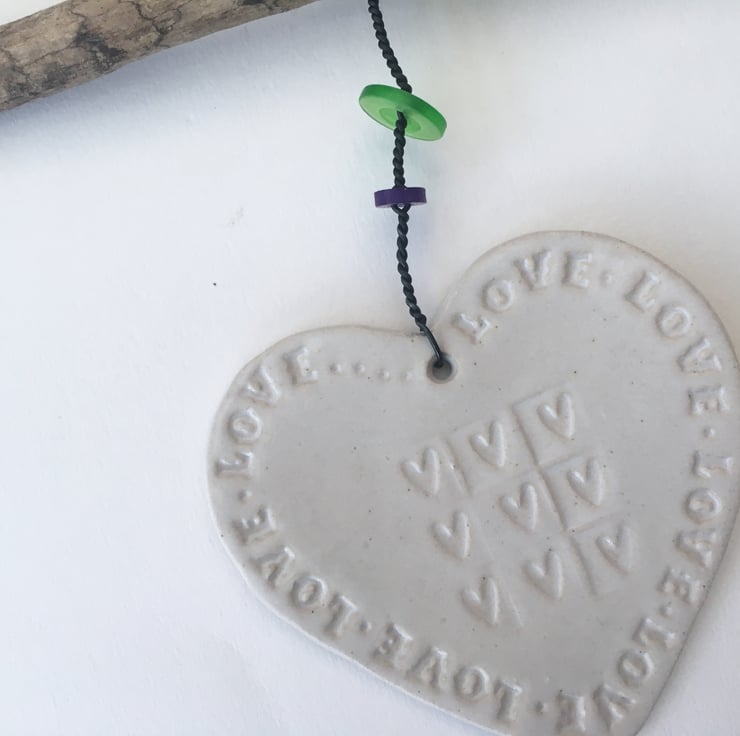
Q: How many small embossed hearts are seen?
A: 9